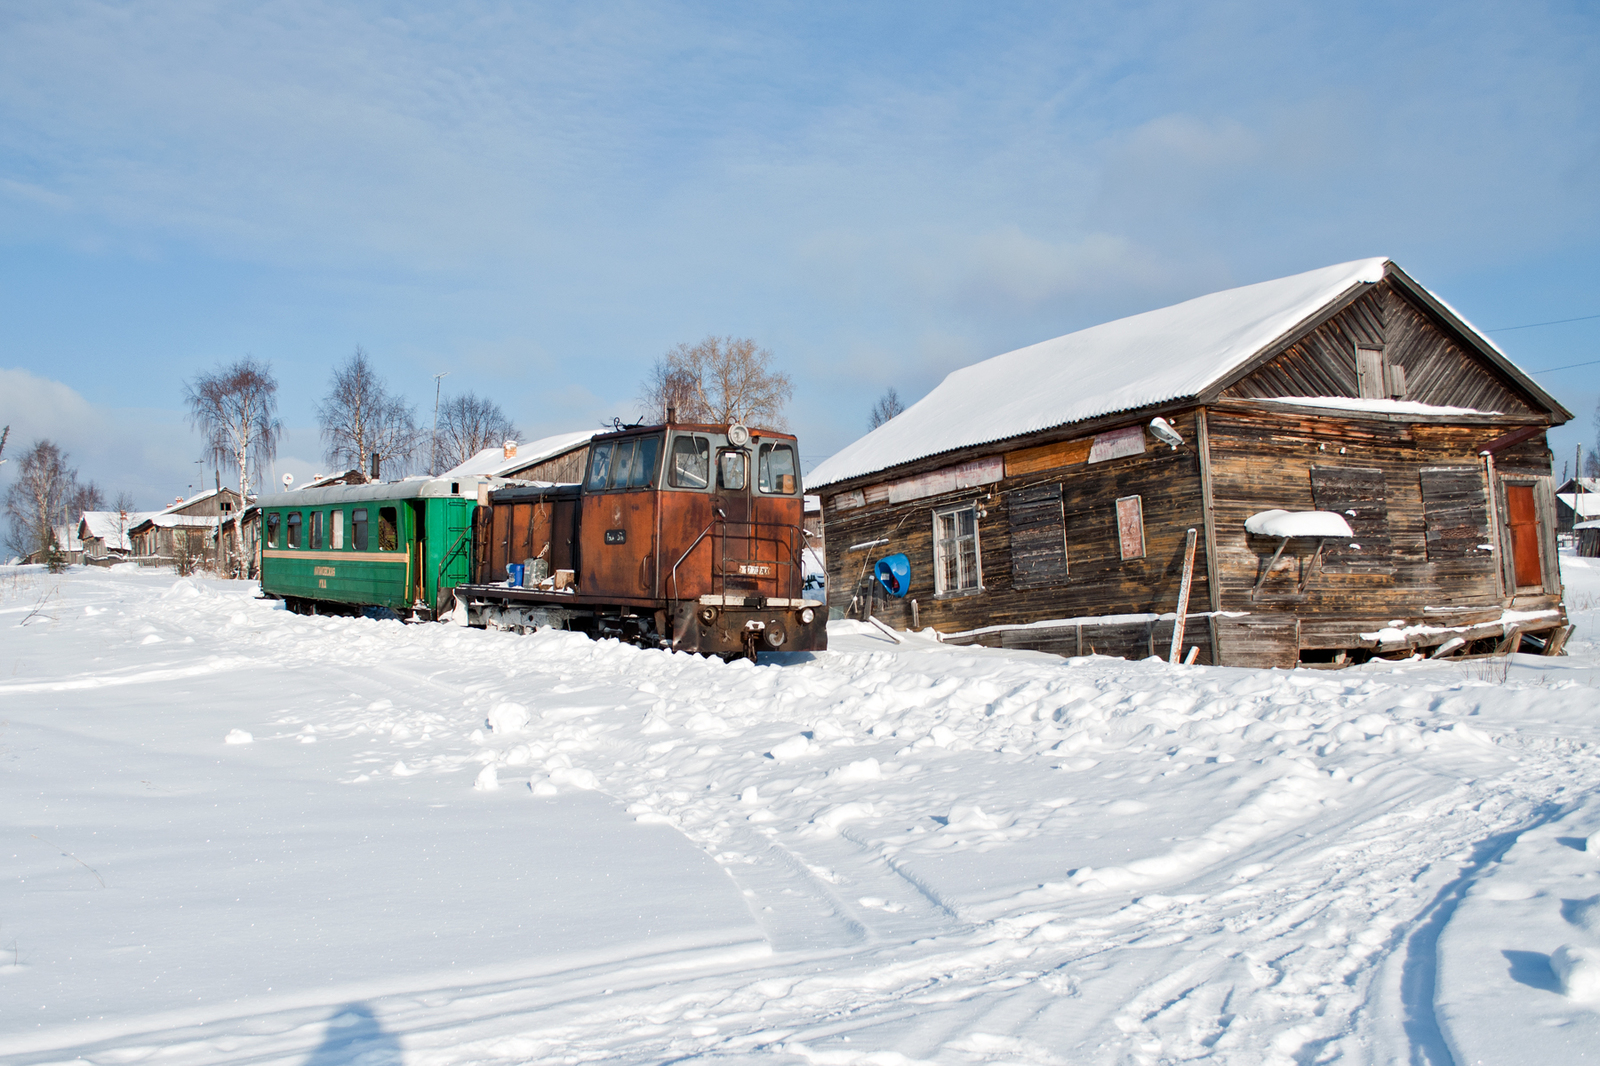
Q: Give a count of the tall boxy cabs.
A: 1